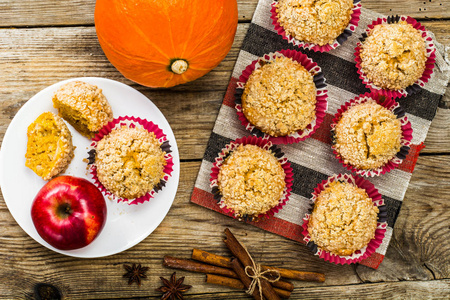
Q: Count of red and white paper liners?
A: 7